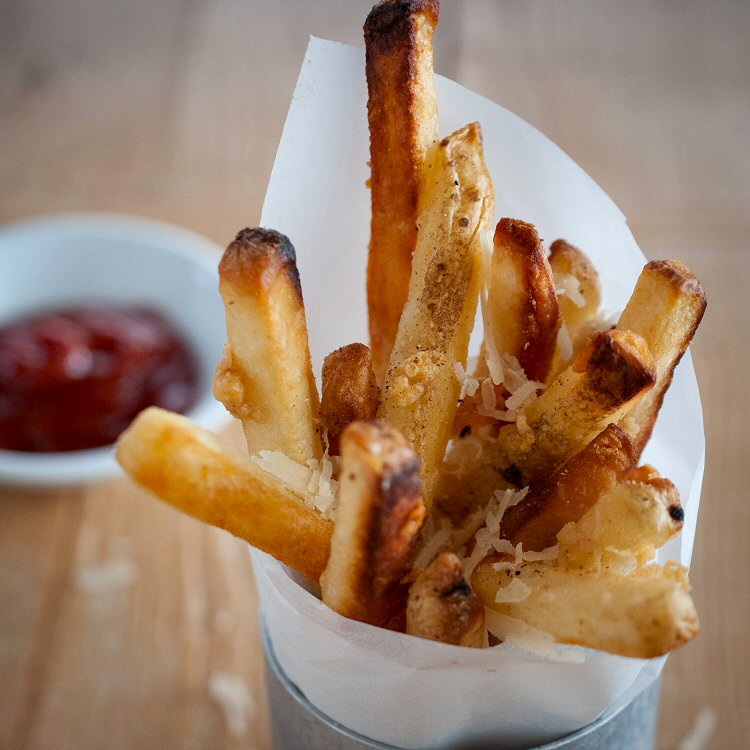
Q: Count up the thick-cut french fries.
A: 14